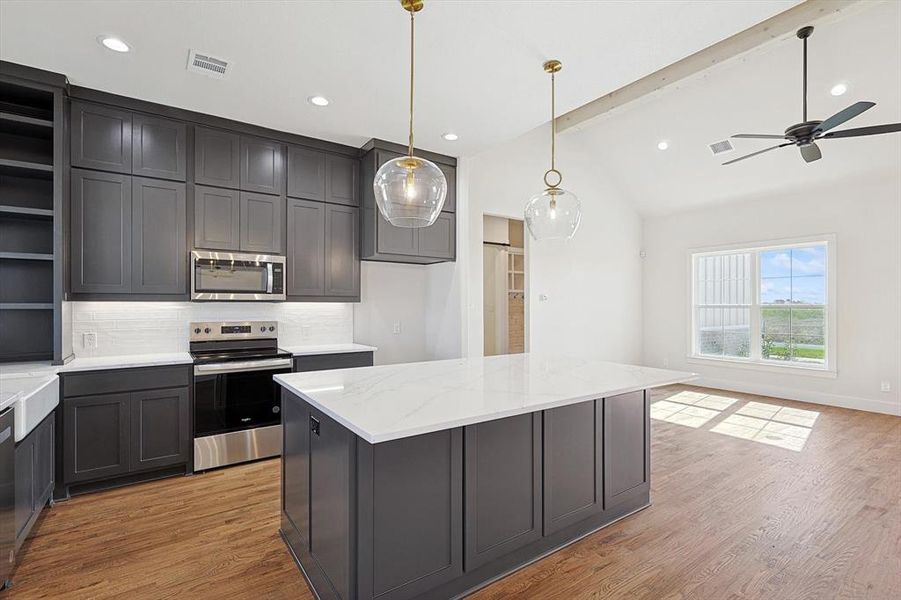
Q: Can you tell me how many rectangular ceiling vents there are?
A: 2